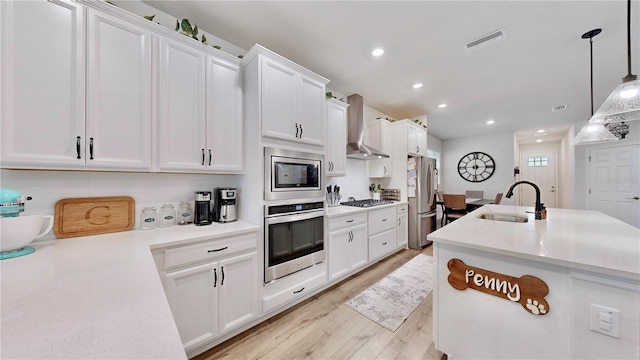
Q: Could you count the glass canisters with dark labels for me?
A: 3